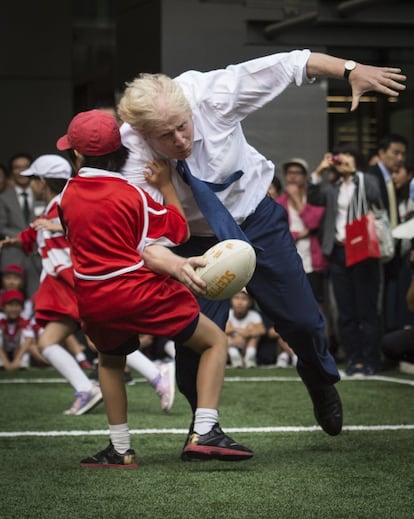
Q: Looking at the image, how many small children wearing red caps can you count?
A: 3